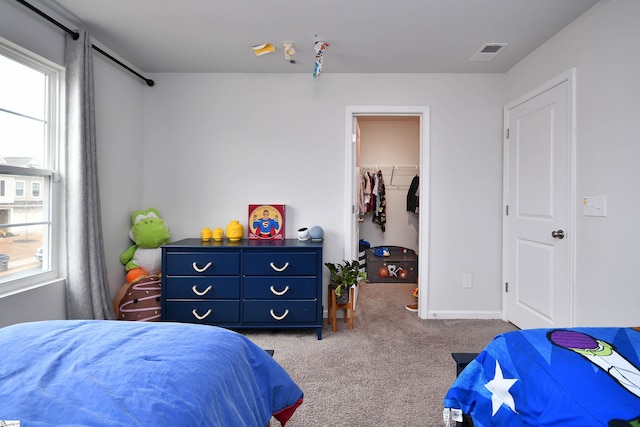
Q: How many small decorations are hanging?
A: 3